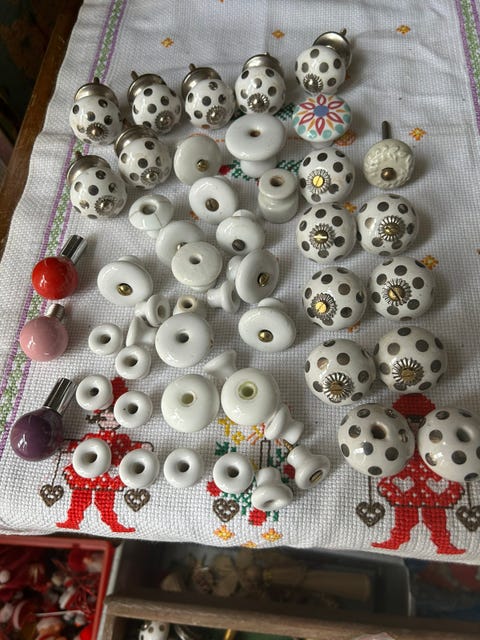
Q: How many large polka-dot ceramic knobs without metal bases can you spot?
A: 9